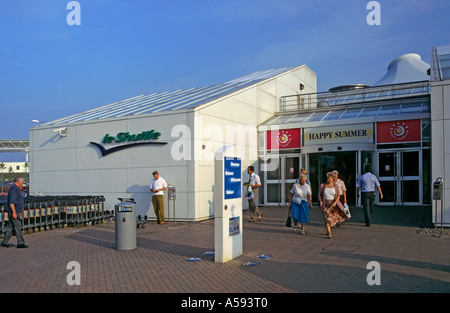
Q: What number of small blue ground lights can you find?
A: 4